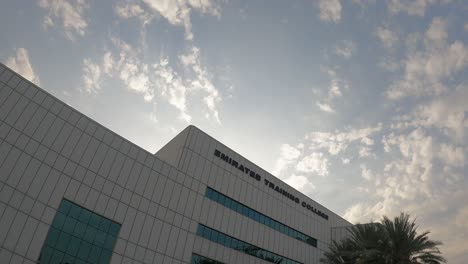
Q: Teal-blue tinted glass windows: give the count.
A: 4